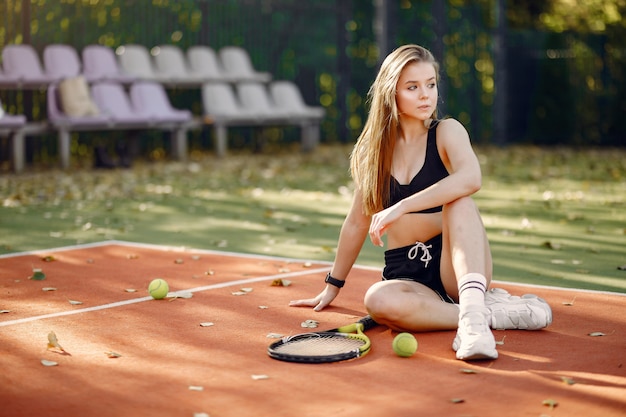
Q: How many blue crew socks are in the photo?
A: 0